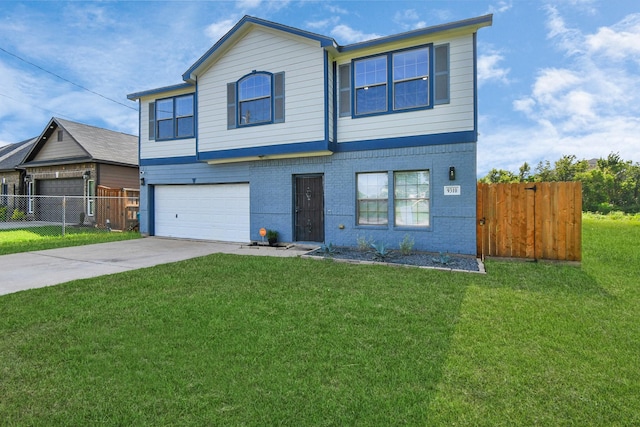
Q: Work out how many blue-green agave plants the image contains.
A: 3